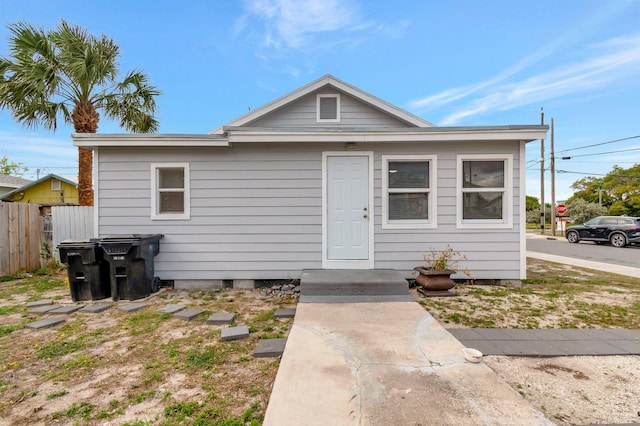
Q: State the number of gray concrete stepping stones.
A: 12